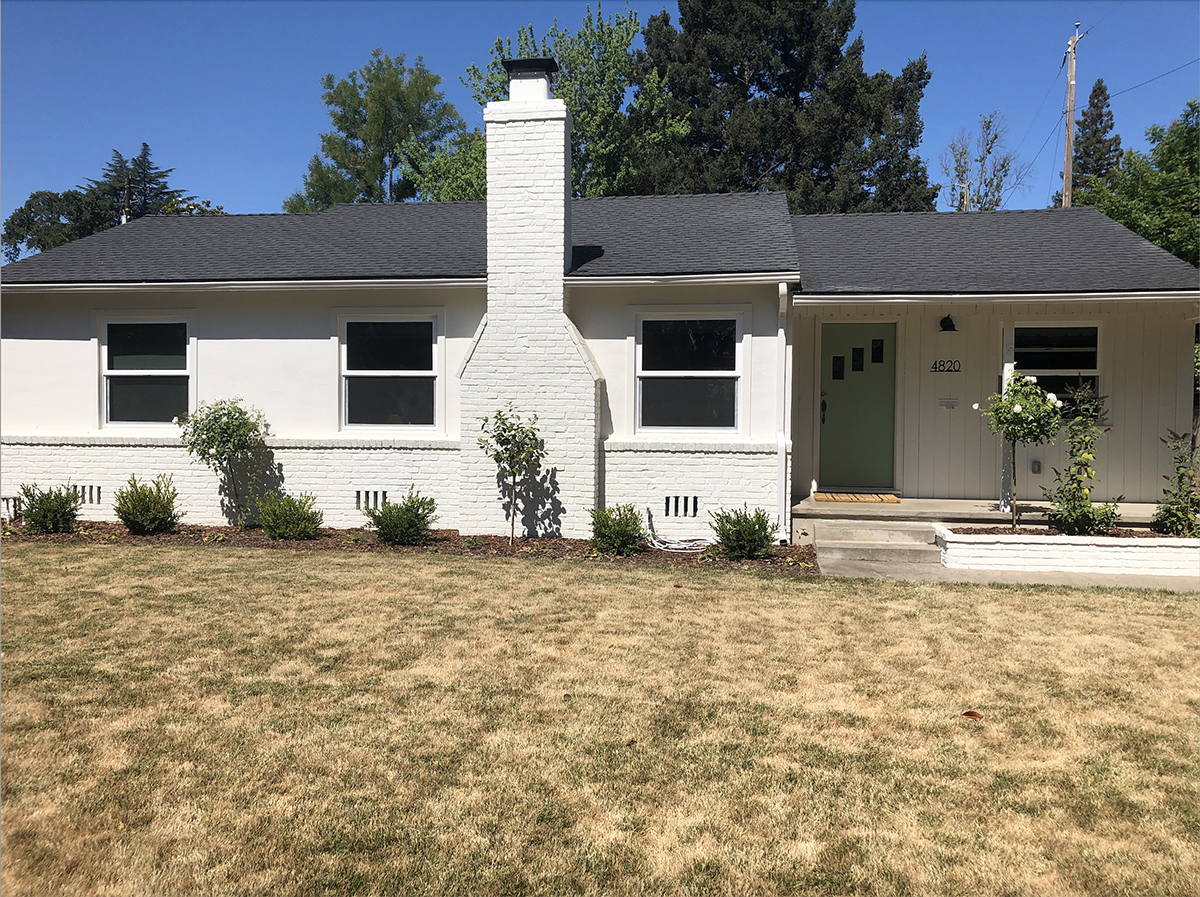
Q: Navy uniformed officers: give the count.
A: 0